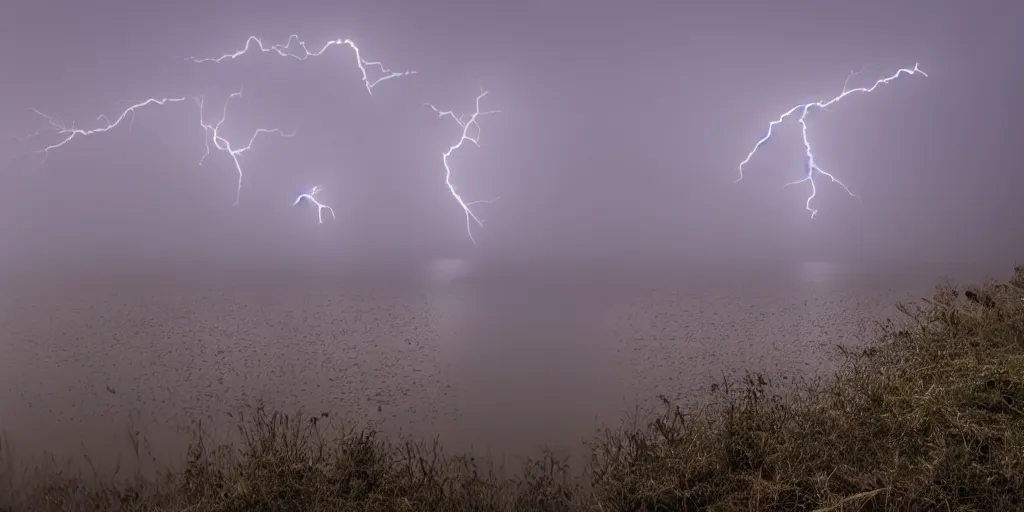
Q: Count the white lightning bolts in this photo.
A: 6